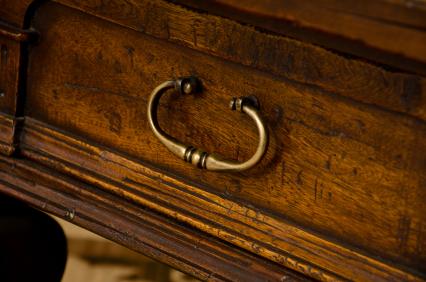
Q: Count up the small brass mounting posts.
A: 2